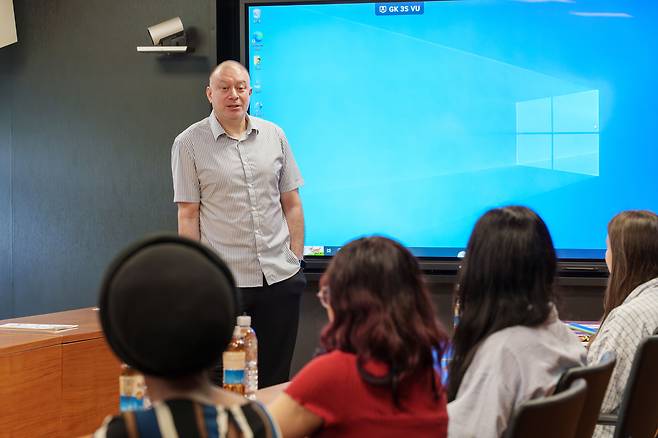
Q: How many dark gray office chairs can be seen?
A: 3